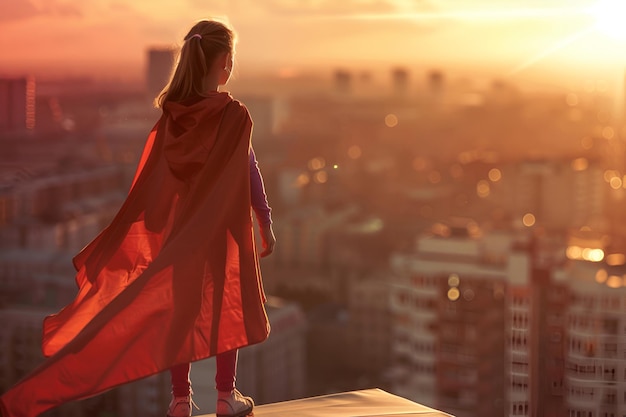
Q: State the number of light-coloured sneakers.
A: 2